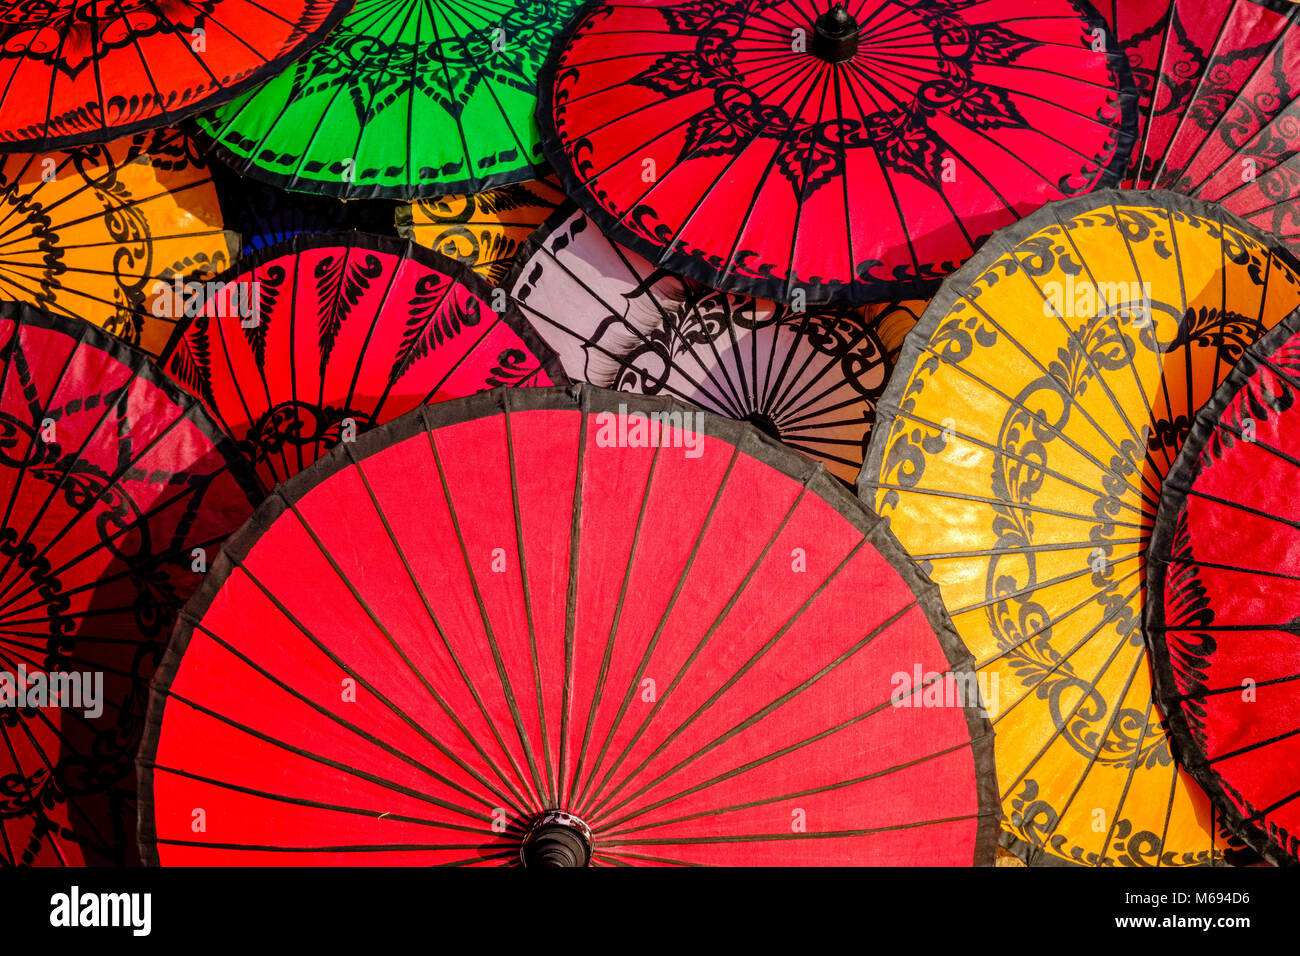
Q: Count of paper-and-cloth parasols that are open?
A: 13